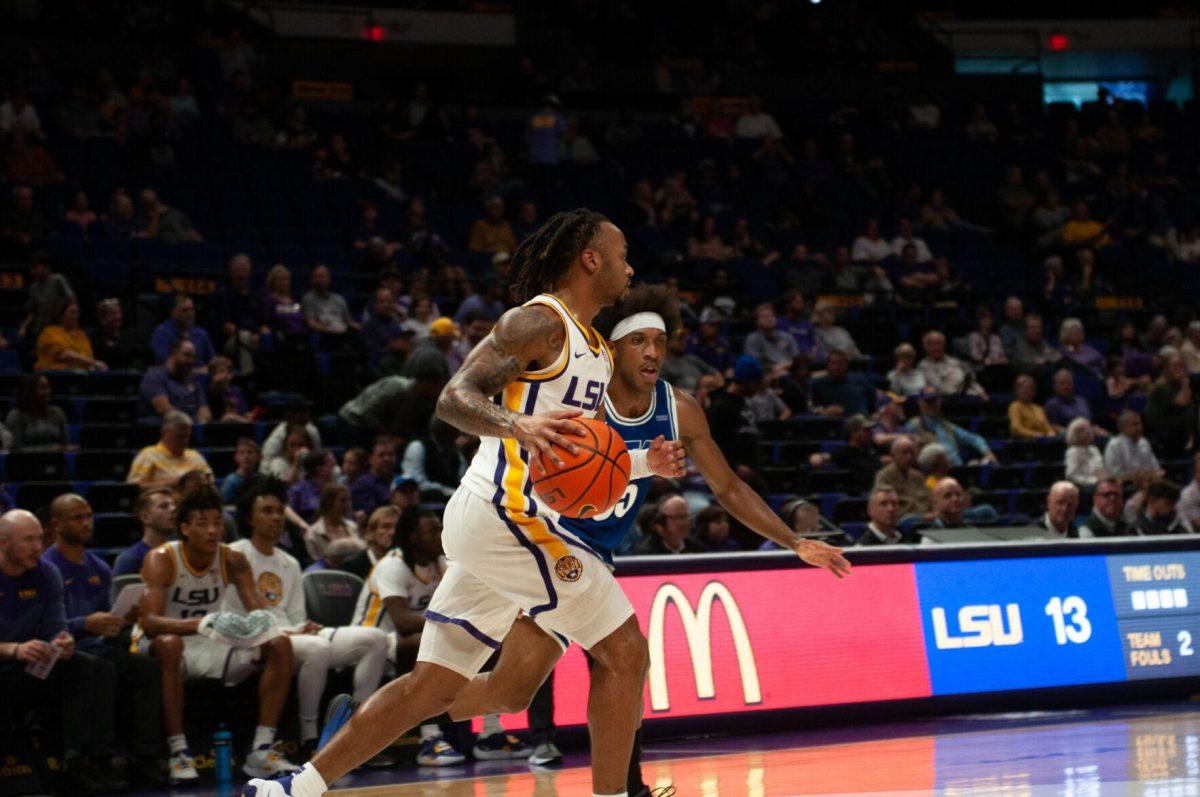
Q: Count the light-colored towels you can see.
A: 1